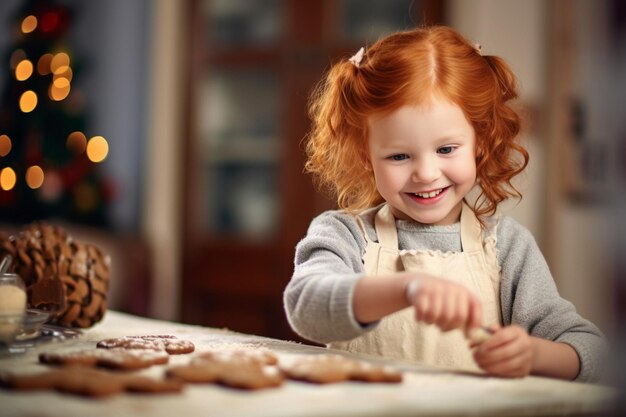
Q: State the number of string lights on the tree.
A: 12